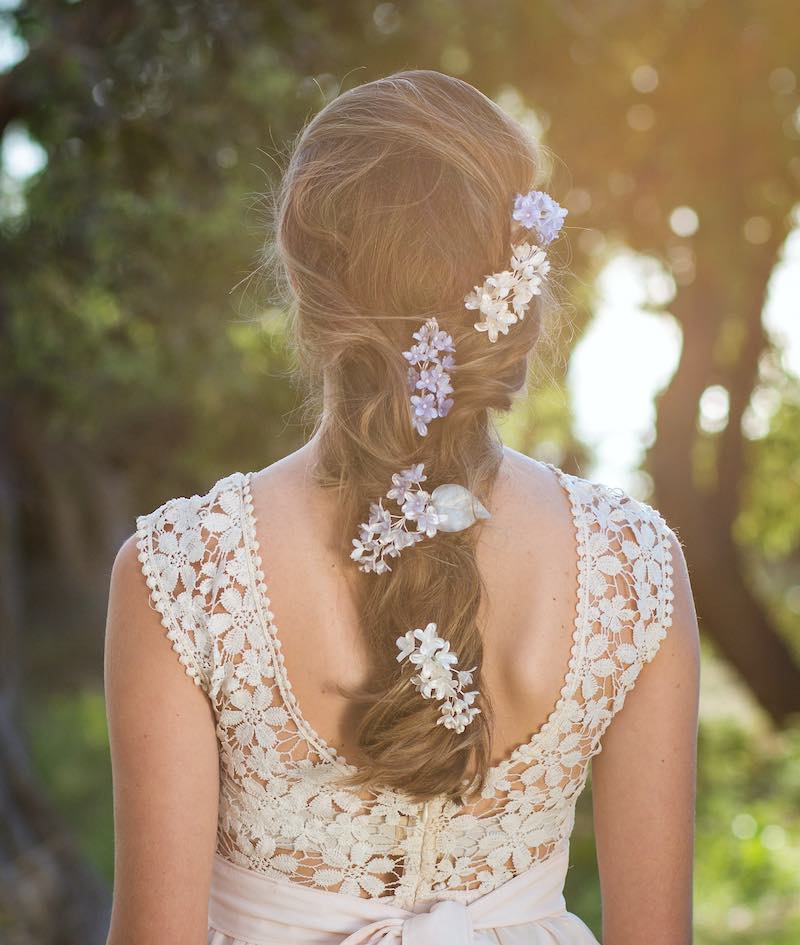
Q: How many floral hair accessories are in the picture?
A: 5